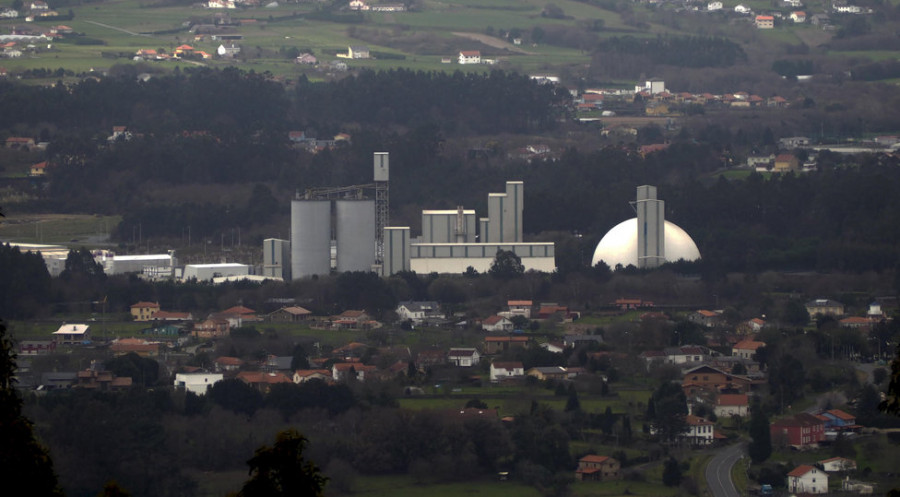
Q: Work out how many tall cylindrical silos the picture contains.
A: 2